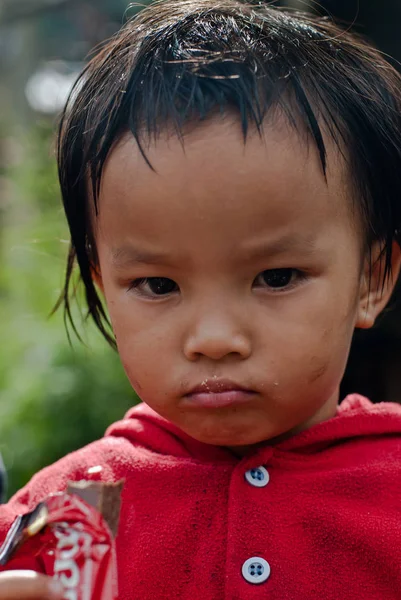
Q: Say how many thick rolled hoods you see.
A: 1